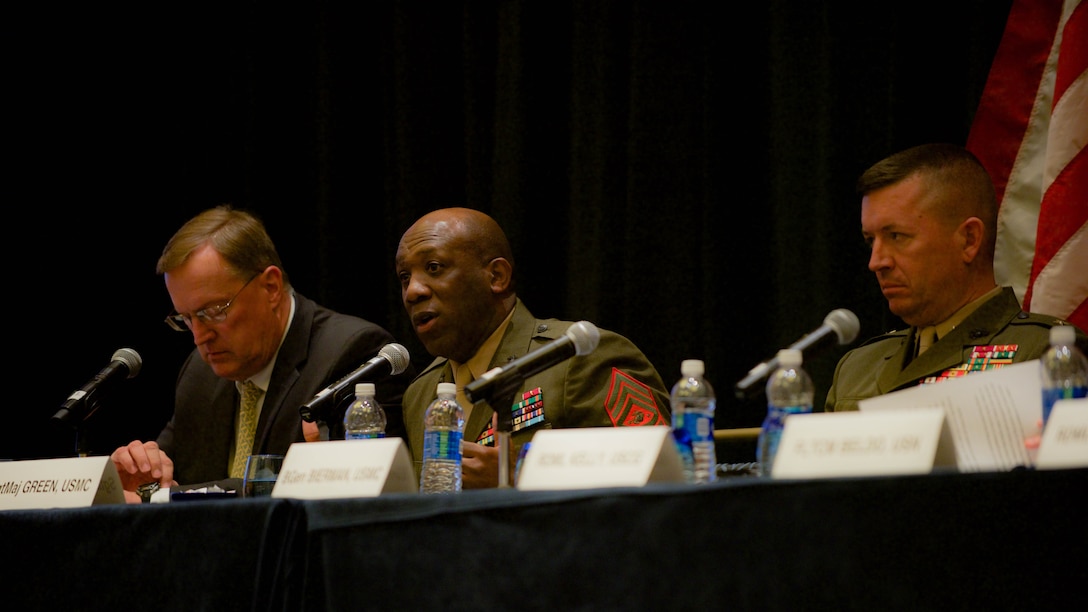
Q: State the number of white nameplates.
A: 5